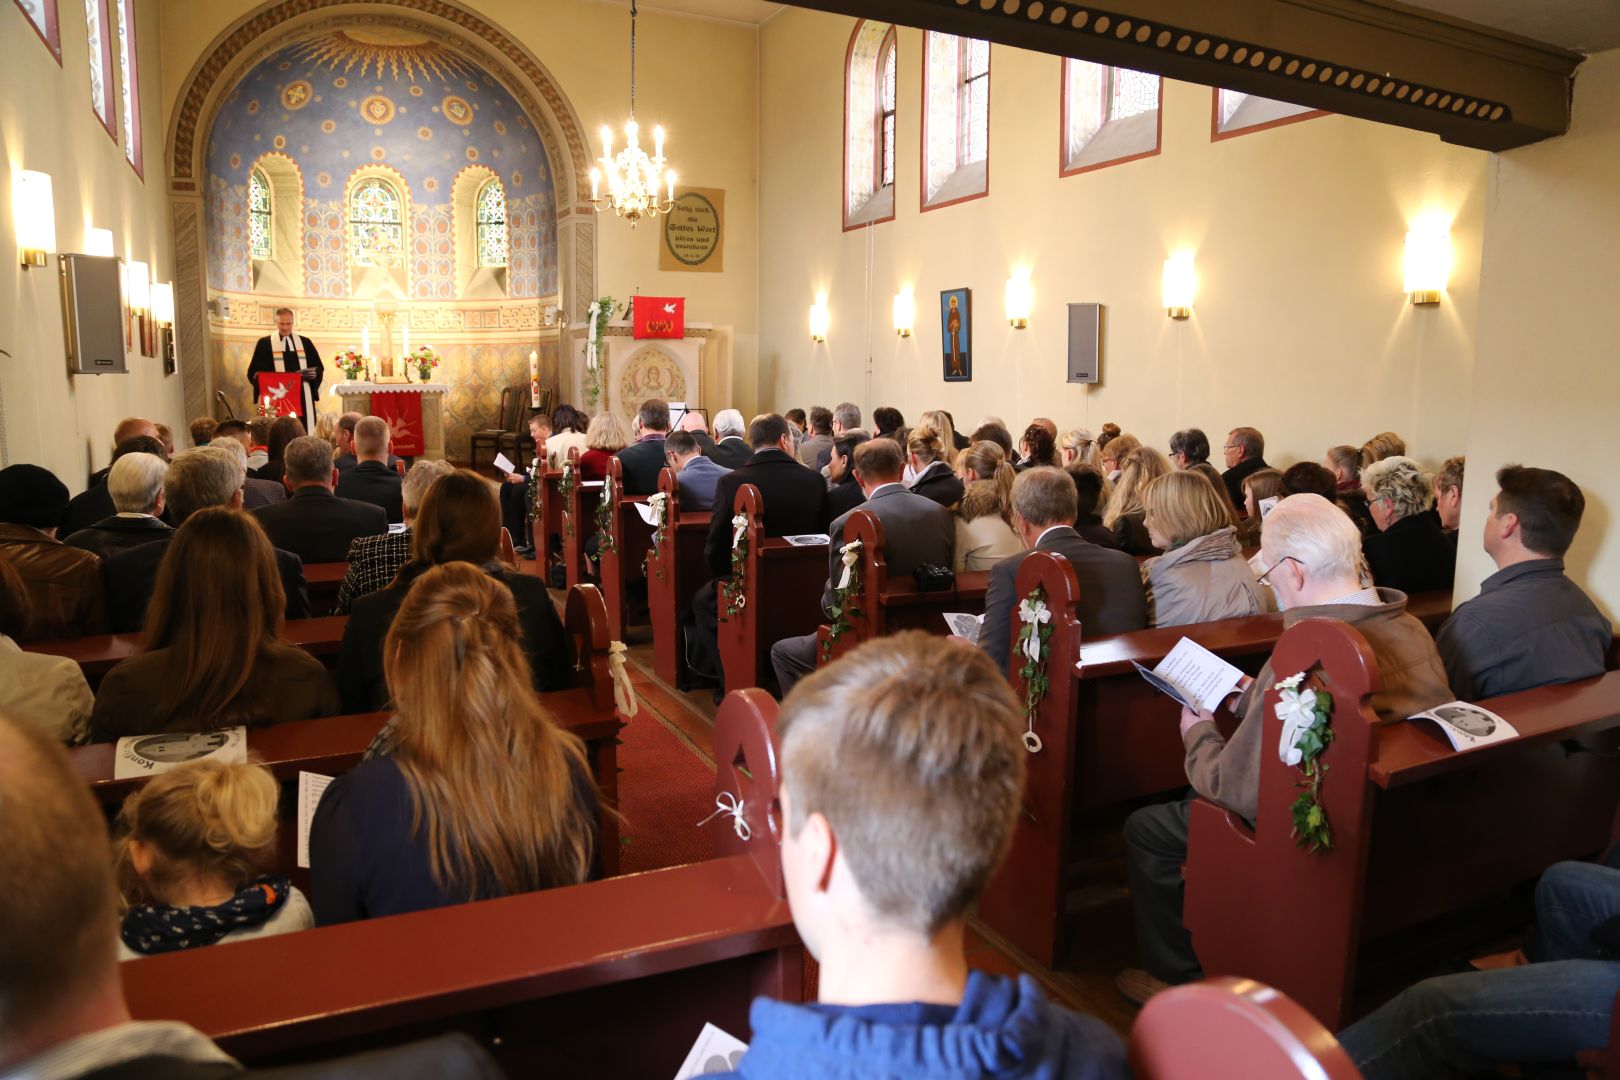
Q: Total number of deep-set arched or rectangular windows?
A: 10